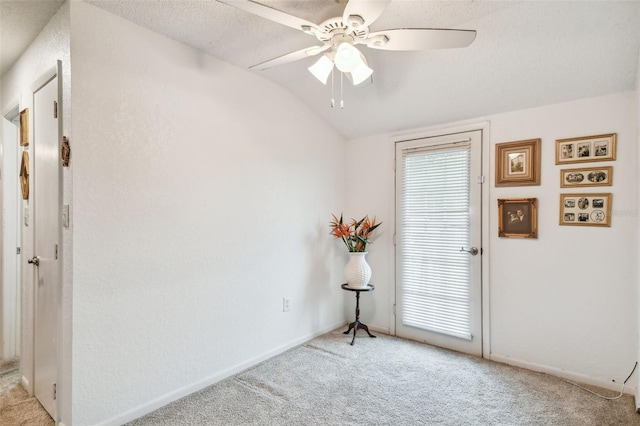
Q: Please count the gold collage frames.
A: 3